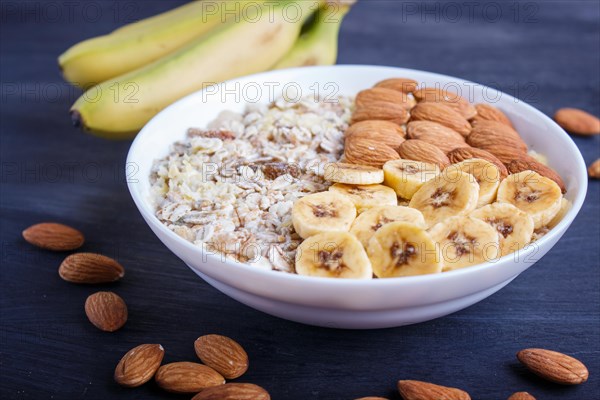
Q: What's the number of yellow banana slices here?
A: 12